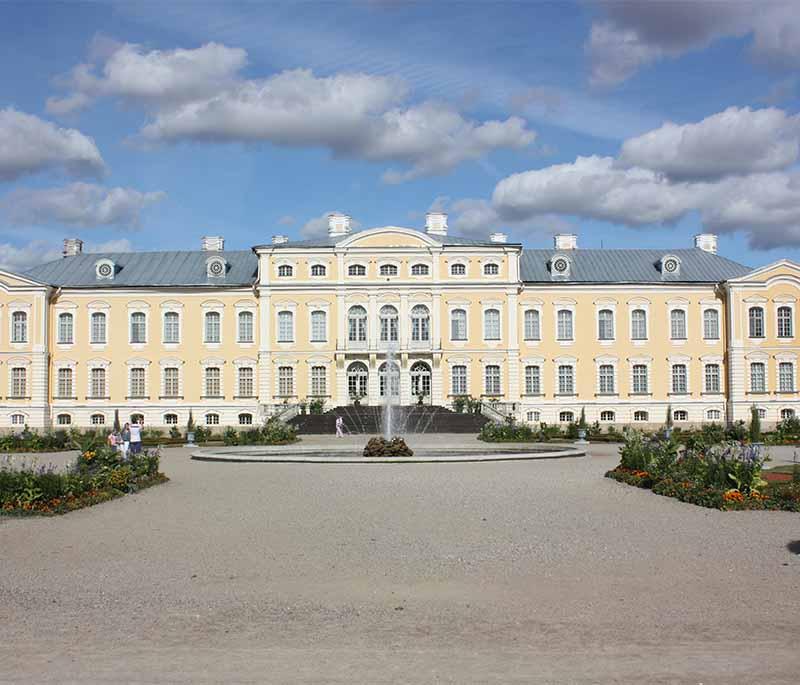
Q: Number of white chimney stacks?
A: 8